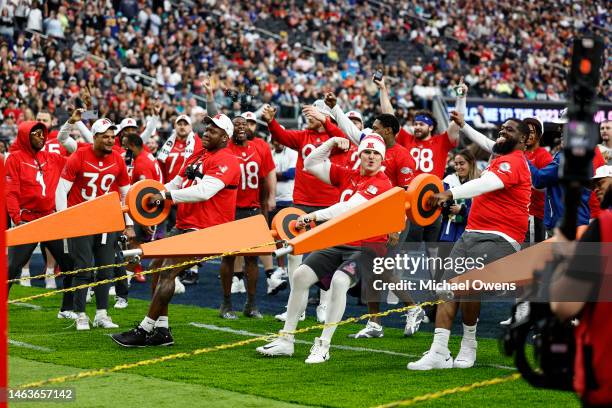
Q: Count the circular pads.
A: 3